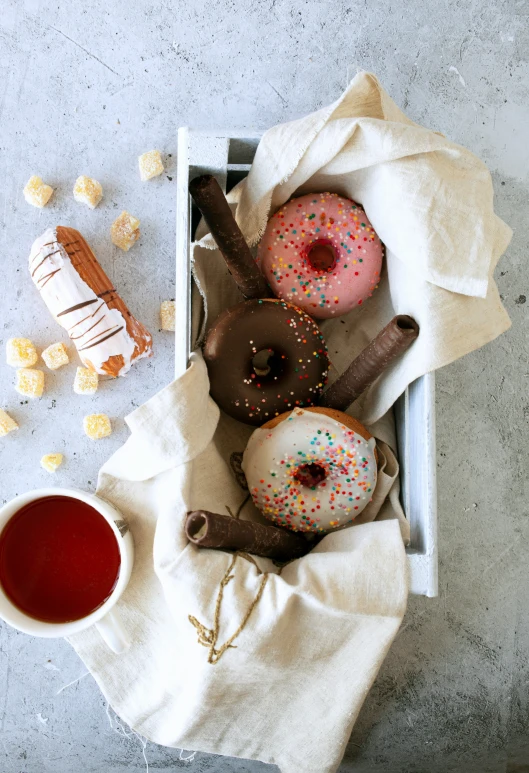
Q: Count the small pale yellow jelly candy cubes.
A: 12